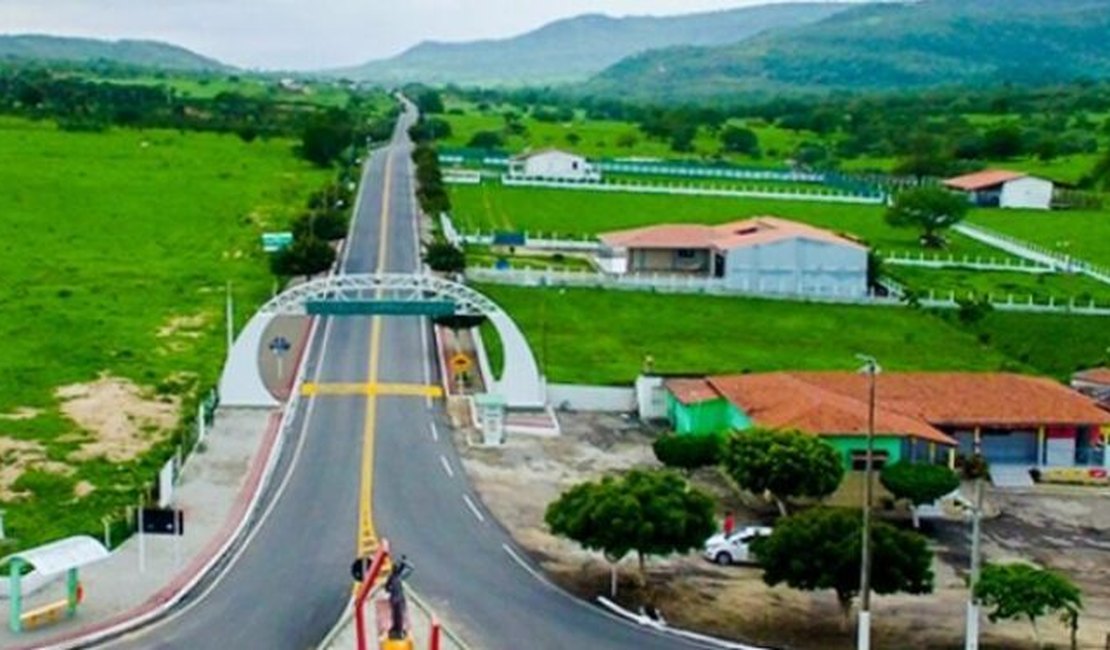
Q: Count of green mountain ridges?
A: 3